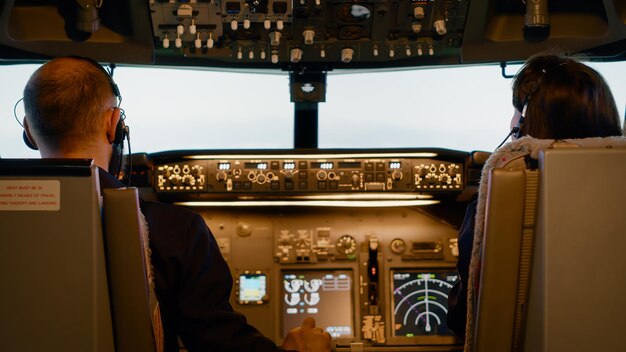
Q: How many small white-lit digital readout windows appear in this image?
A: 5